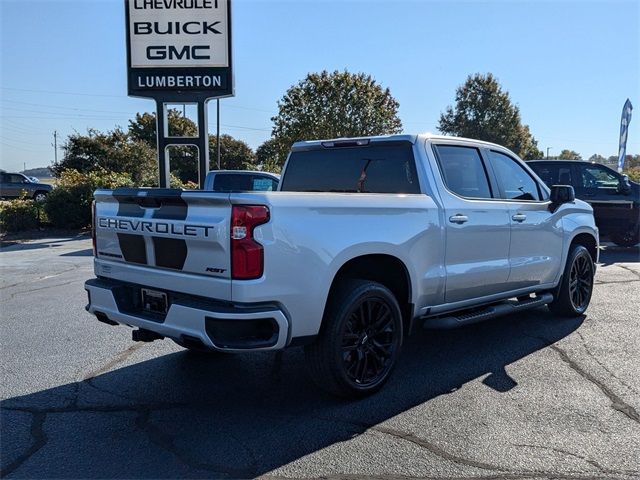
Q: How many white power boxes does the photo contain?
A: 0